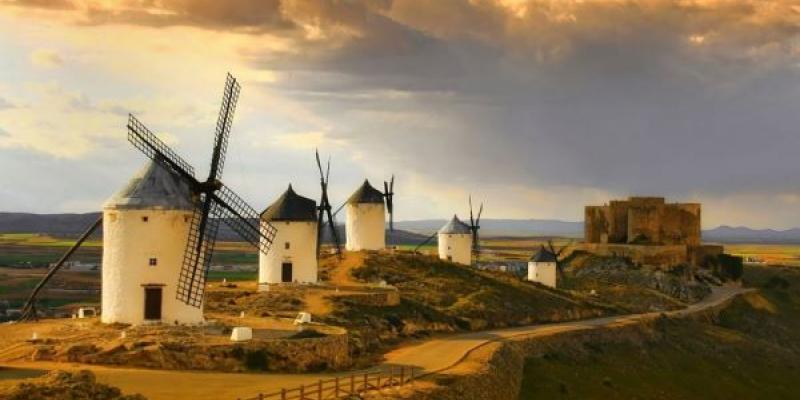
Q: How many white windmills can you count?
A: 5